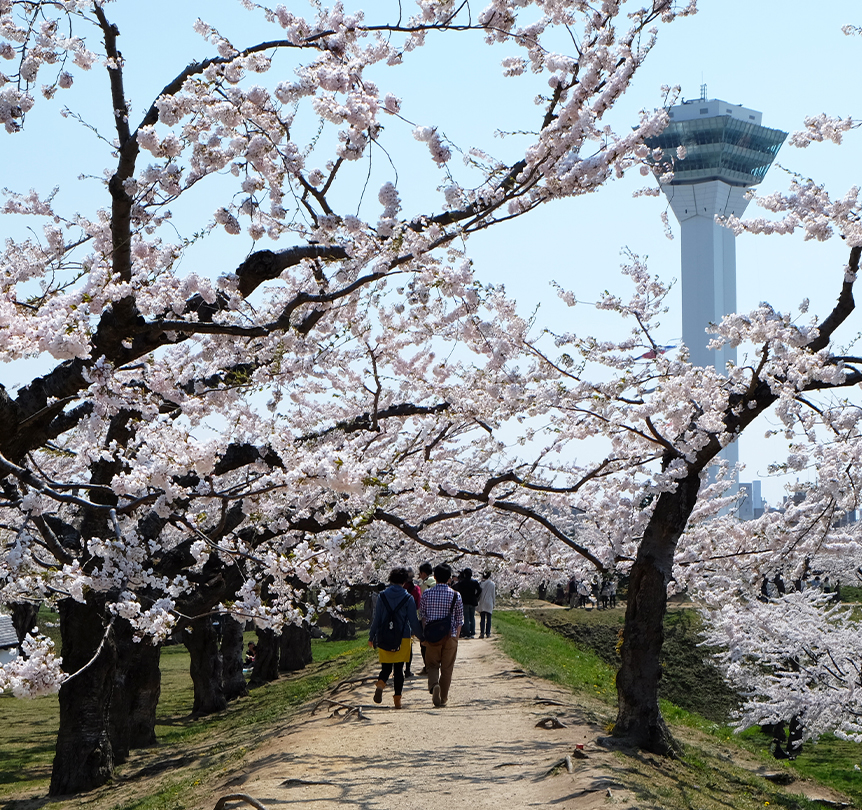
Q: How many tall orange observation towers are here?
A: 0